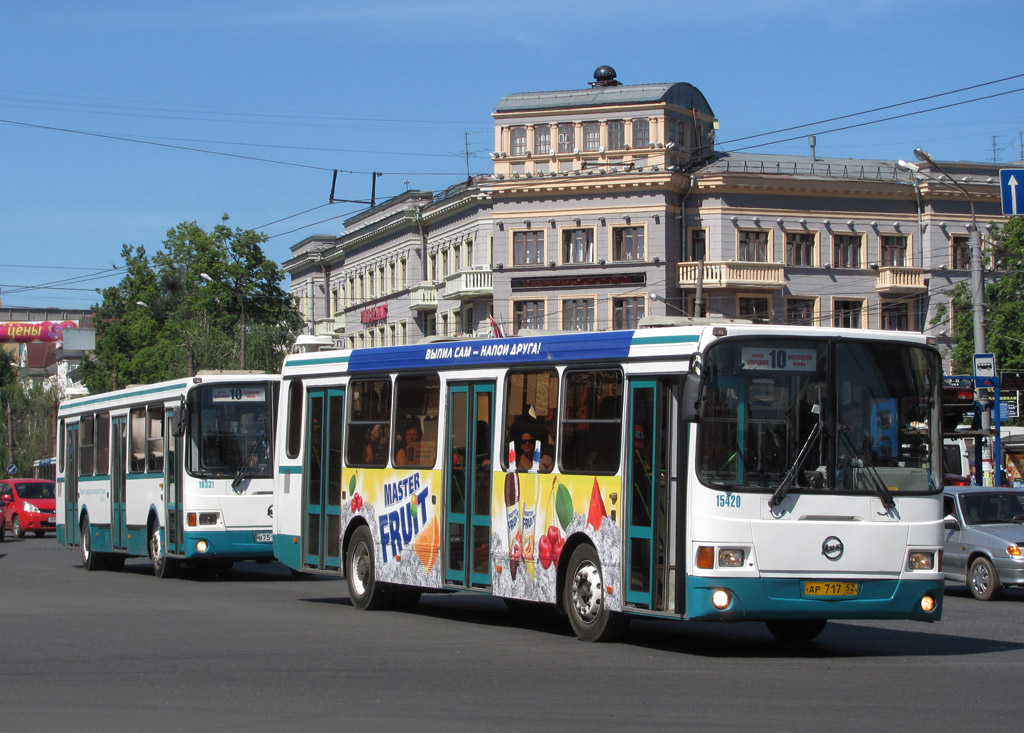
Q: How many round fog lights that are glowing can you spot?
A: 3